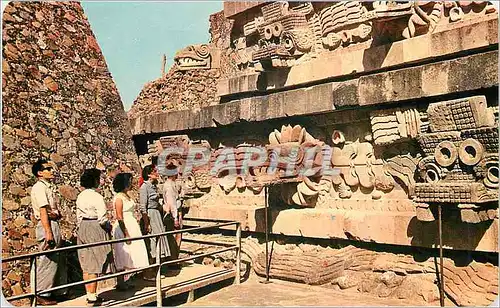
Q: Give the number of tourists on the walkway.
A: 5